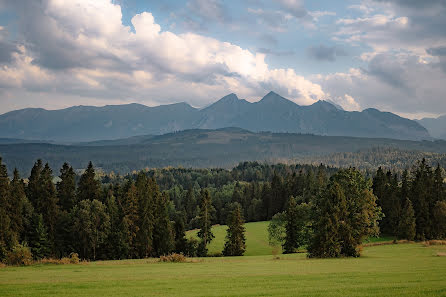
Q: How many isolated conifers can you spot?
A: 2